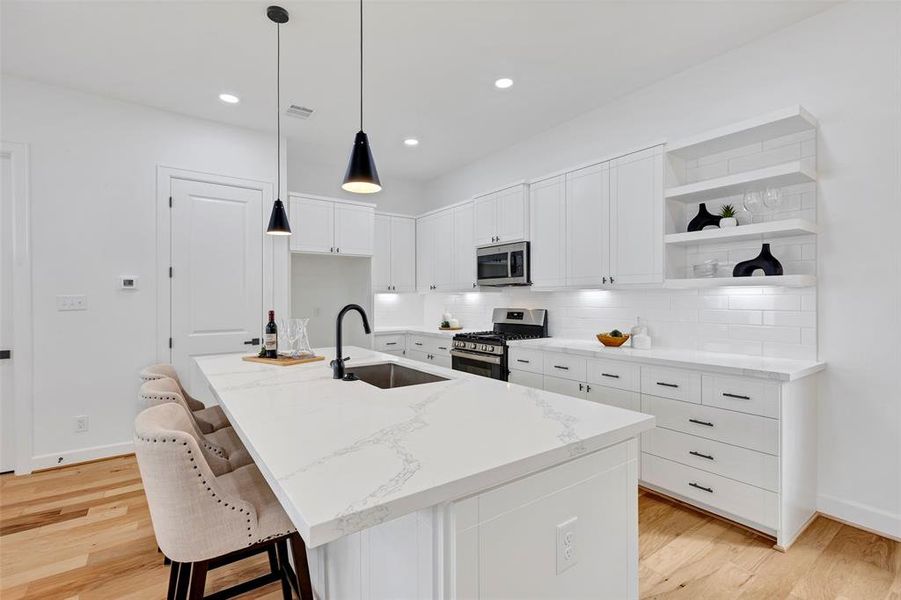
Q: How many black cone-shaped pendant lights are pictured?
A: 2